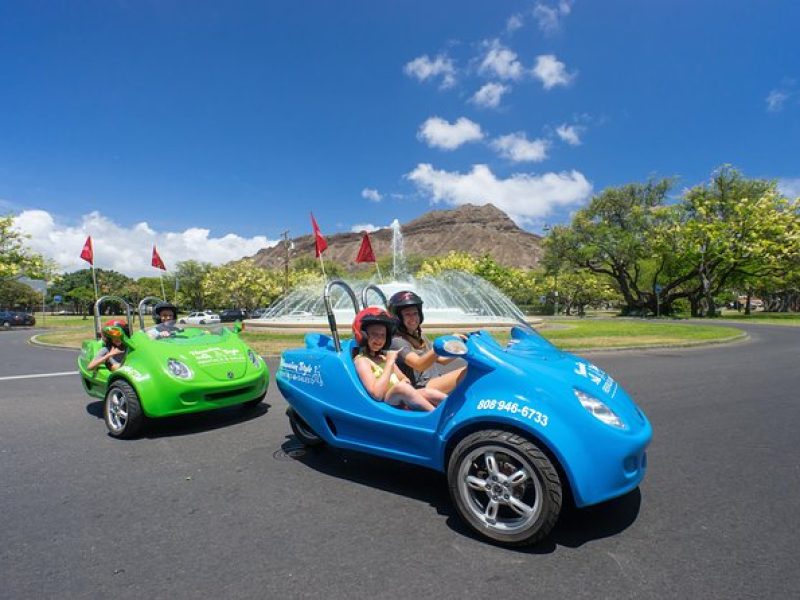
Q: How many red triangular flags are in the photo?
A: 4